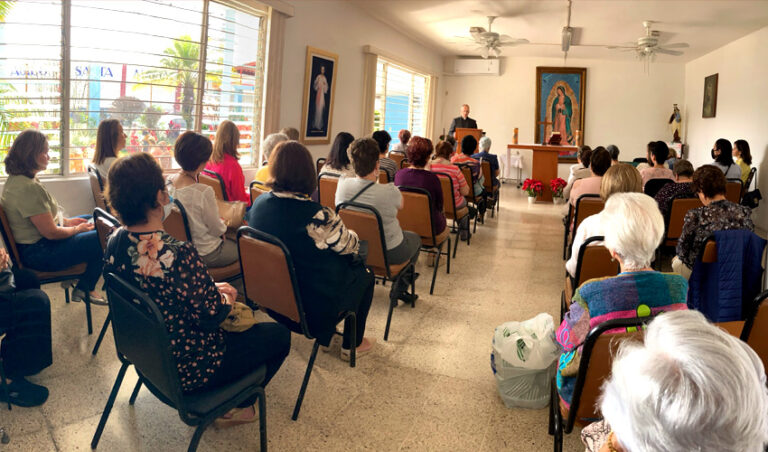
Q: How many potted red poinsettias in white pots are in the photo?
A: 2